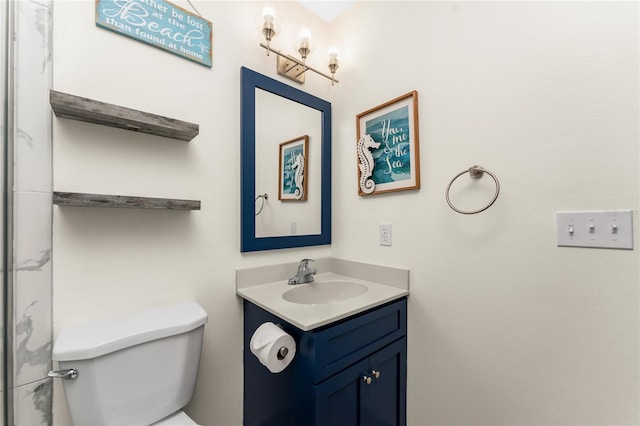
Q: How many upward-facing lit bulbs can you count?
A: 3